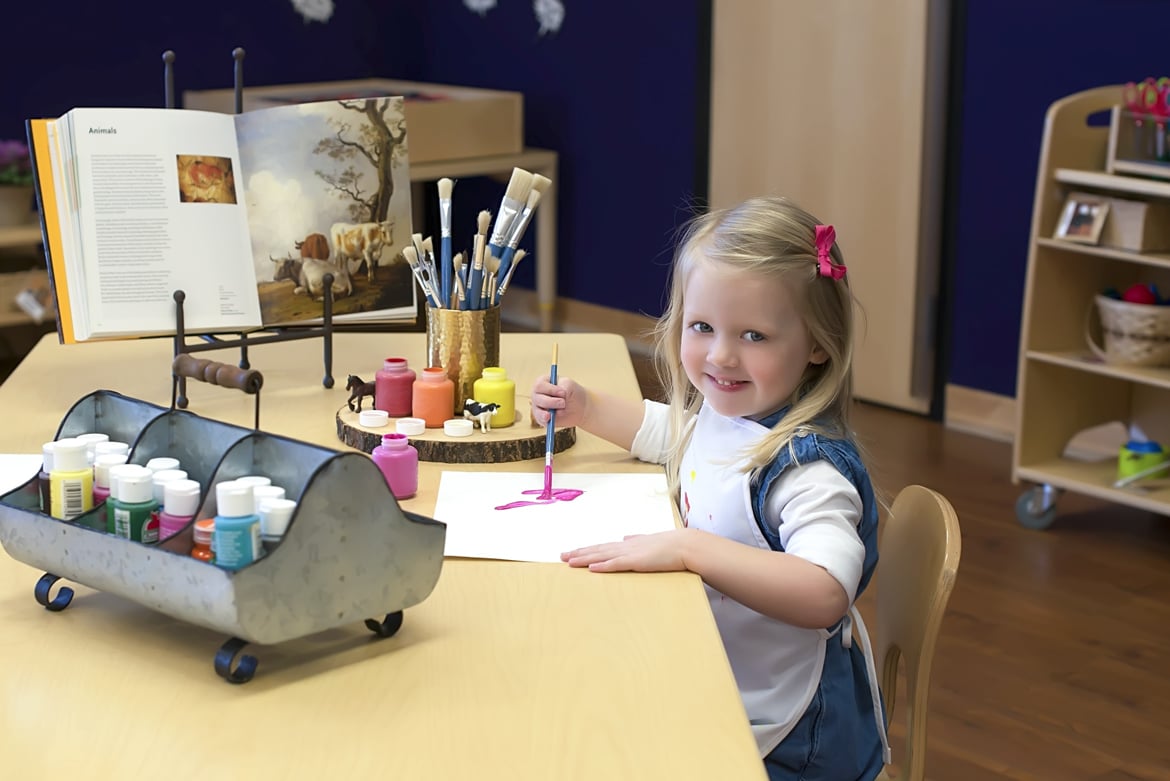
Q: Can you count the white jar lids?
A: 3